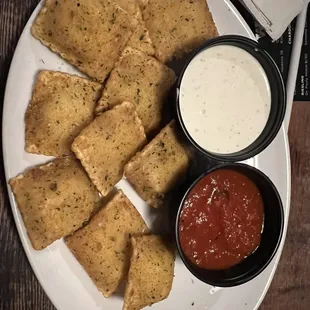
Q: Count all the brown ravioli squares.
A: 10